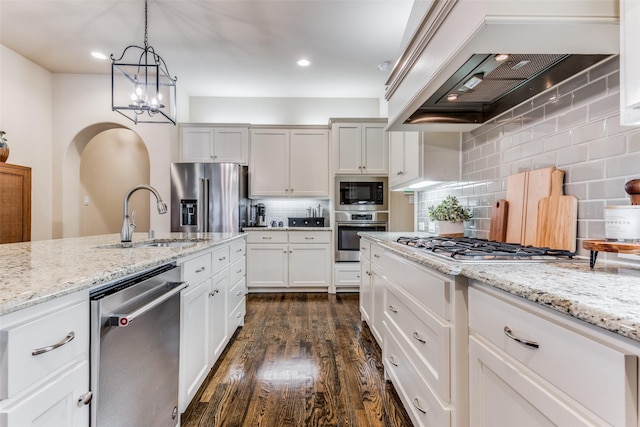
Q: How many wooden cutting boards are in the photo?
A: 3